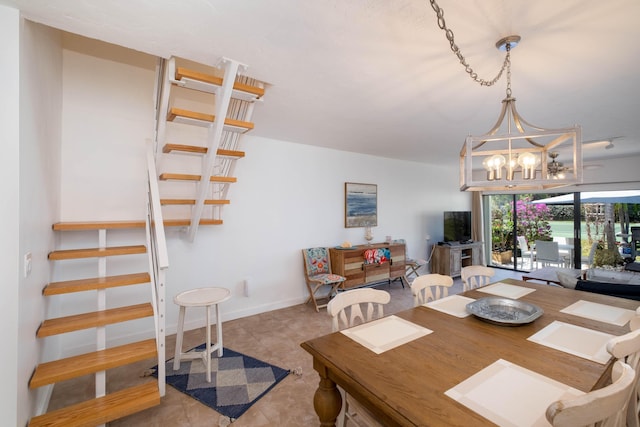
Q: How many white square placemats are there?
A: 6